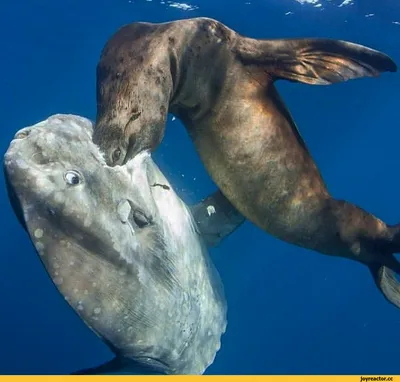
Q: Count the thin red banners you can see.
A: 0